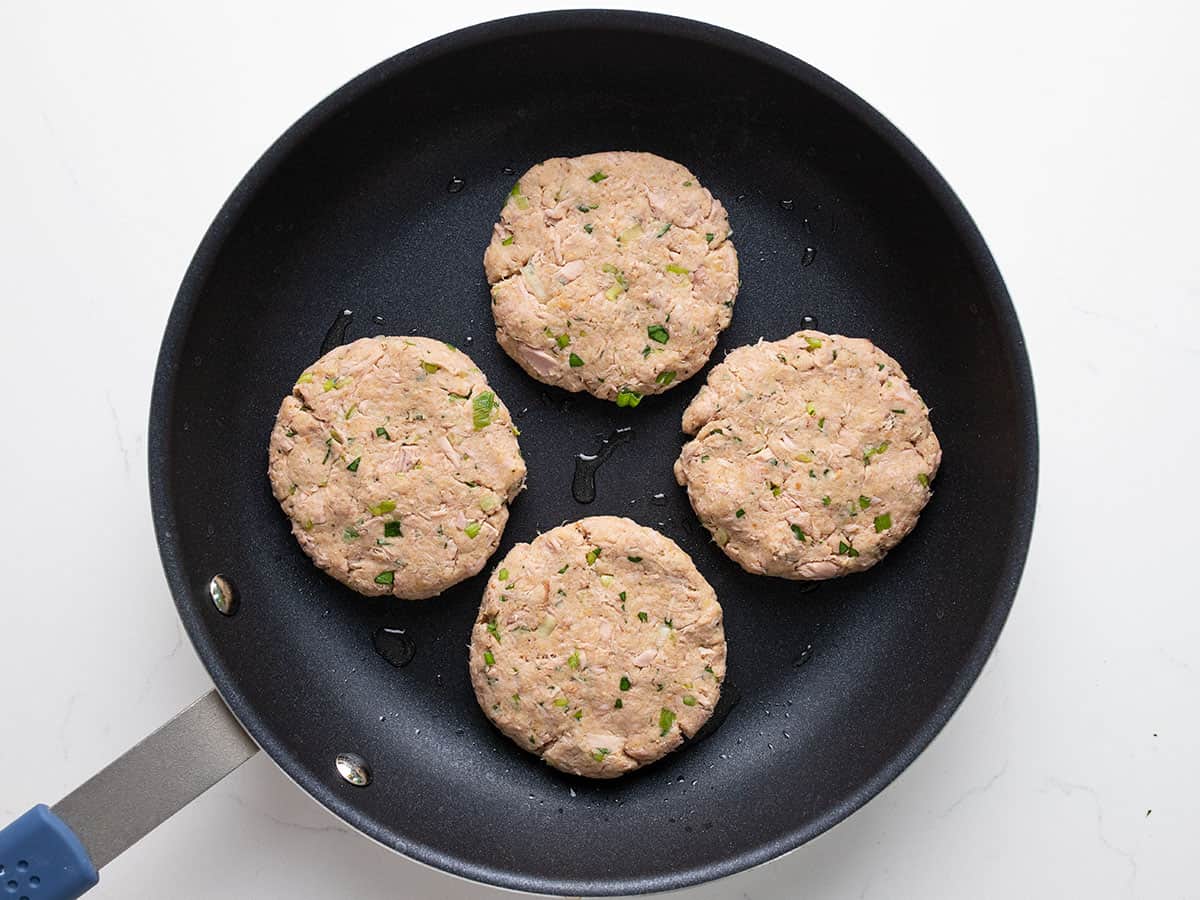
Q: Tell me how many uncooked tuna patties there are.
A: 4